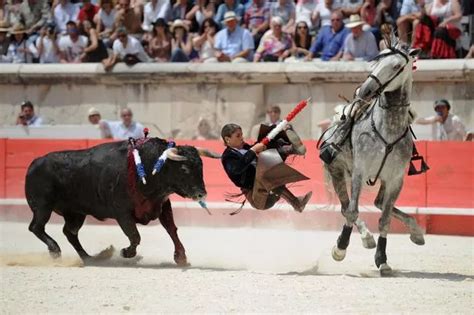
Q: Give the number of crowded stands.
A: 1